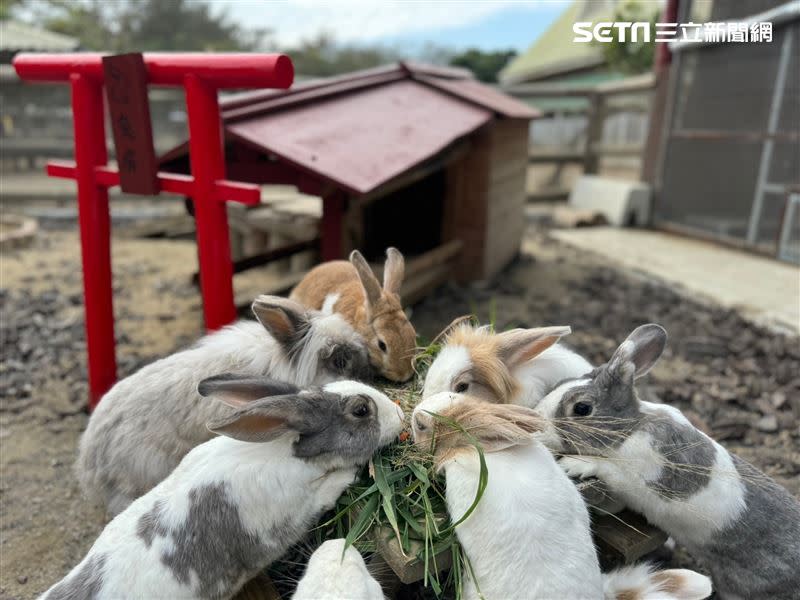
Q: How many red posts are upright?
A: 2